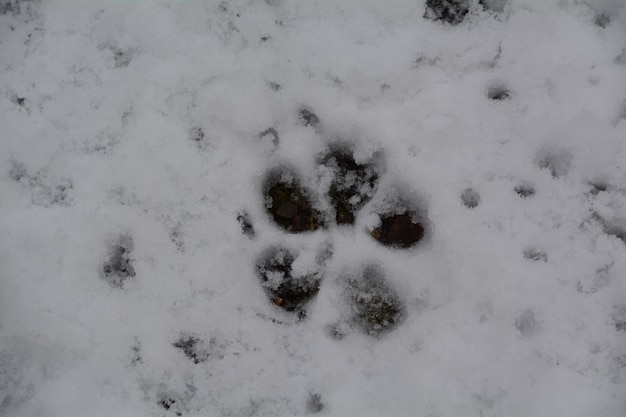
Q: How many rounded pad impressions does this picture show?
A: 5